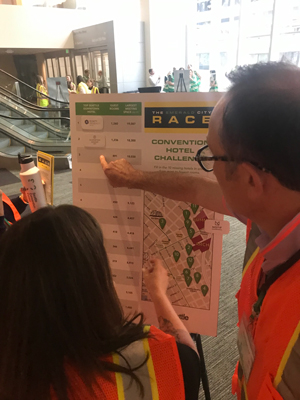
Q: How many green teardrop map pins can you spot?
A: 12